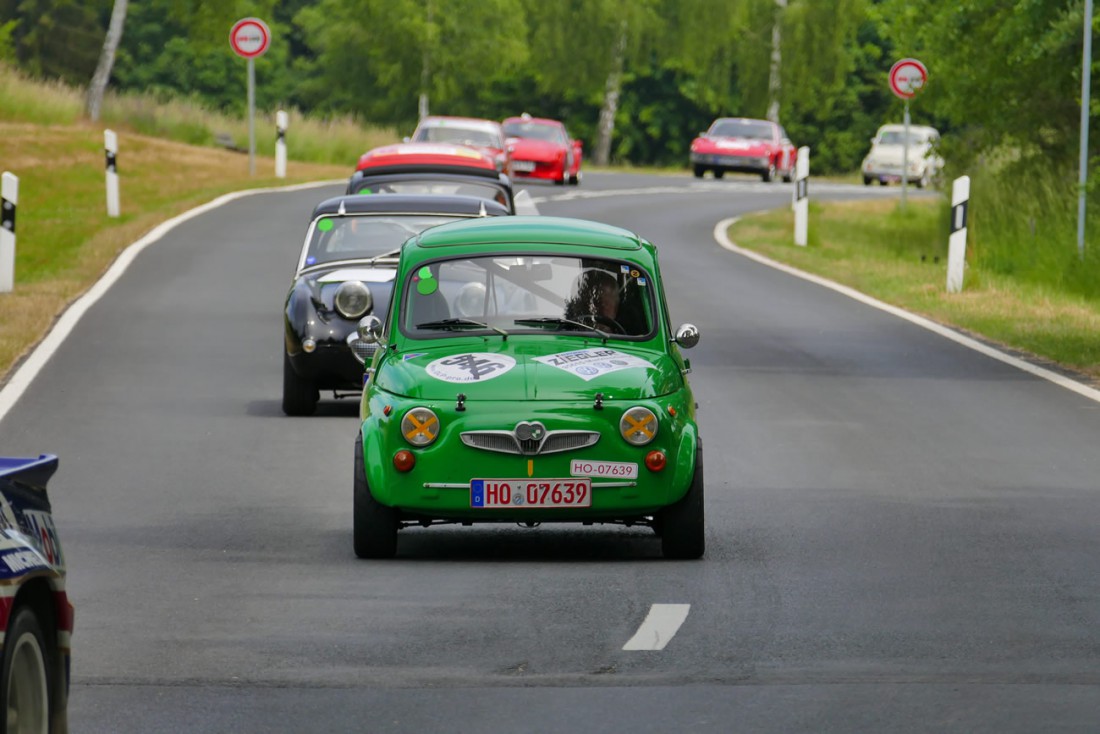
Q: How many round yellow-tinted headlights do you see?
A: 2